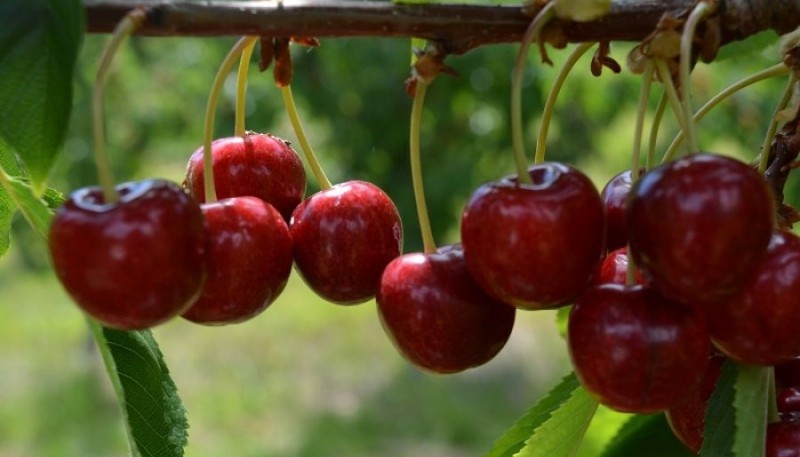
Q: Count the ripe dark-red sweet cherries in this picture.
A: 14